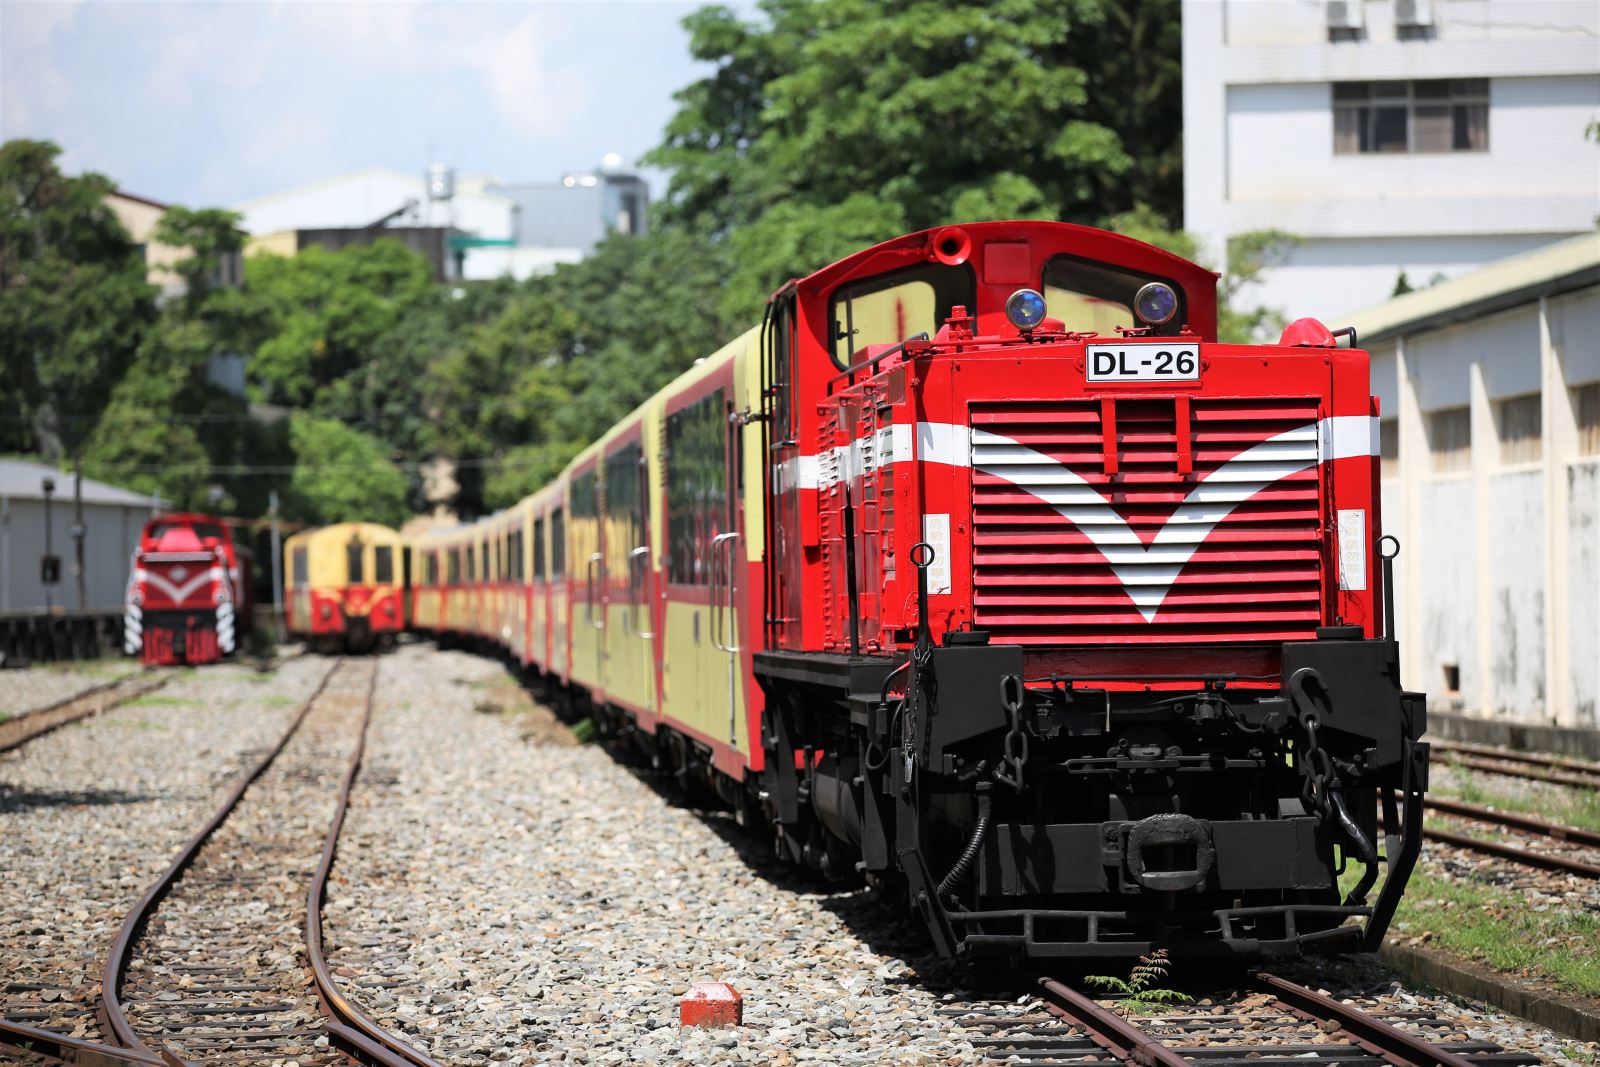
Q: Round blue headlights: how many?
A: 2